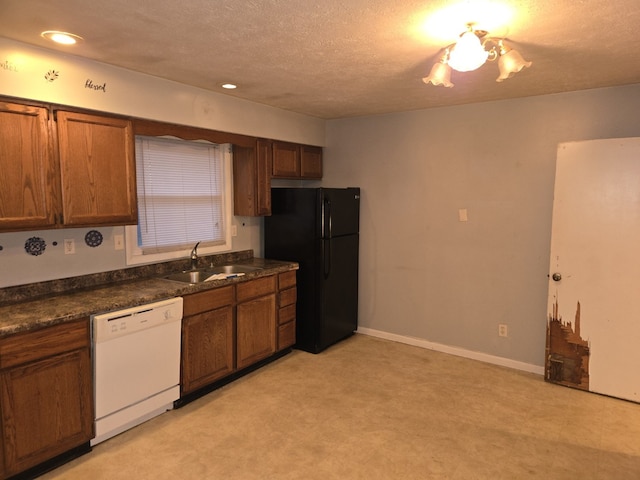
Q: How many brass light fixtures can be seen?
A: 1